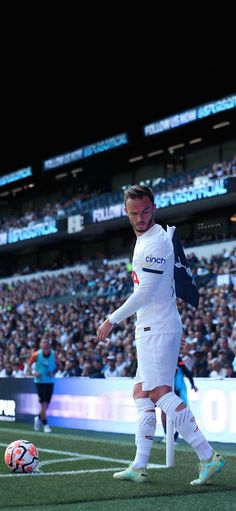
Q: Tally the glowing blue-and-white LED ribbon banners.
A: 5